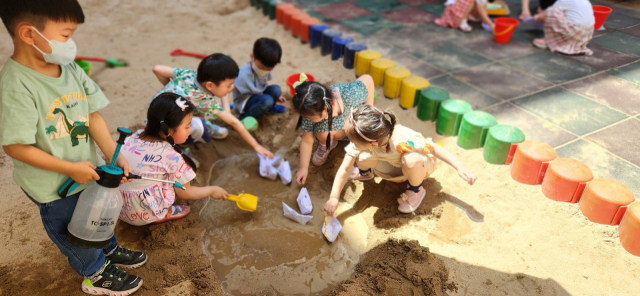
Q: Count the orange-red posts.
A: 8